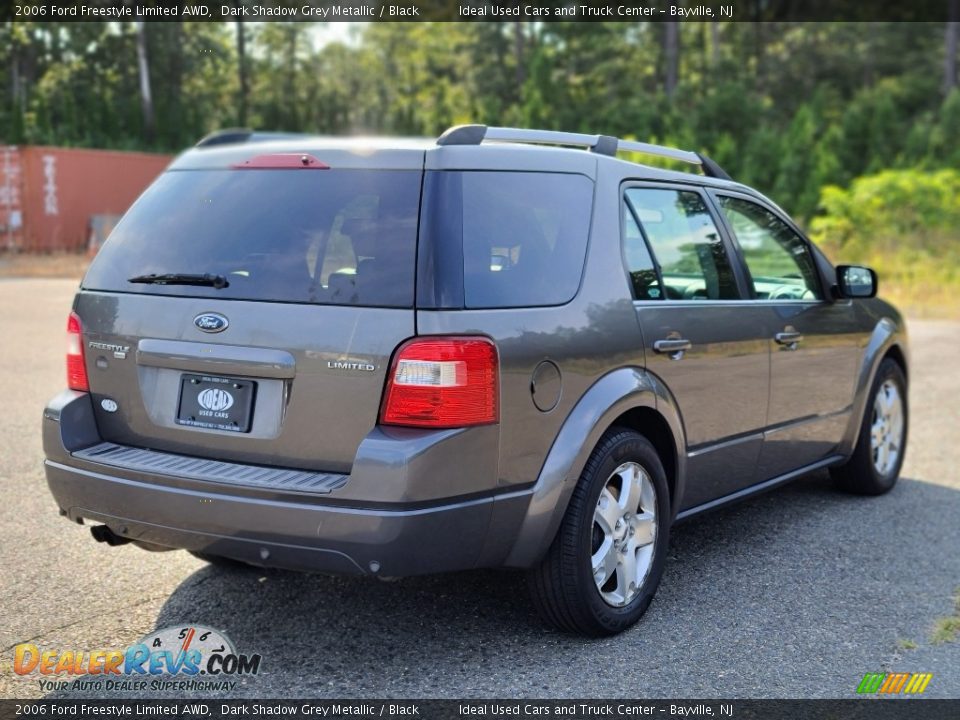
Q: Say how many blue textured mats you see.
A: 0